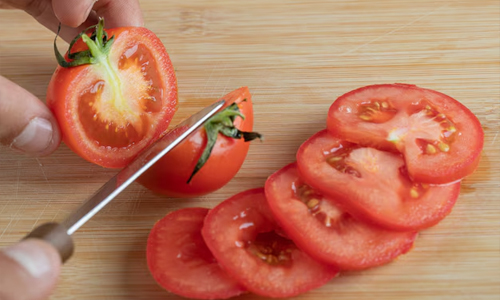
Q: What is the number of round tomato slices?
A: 5